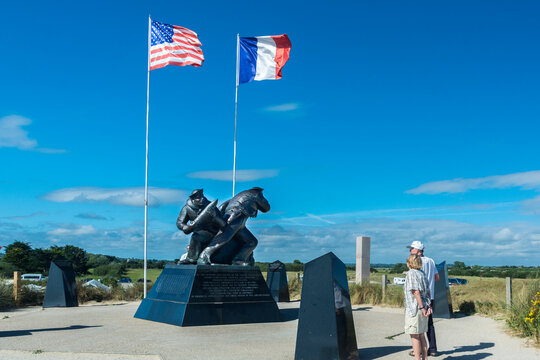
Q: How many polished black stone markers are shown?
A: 4